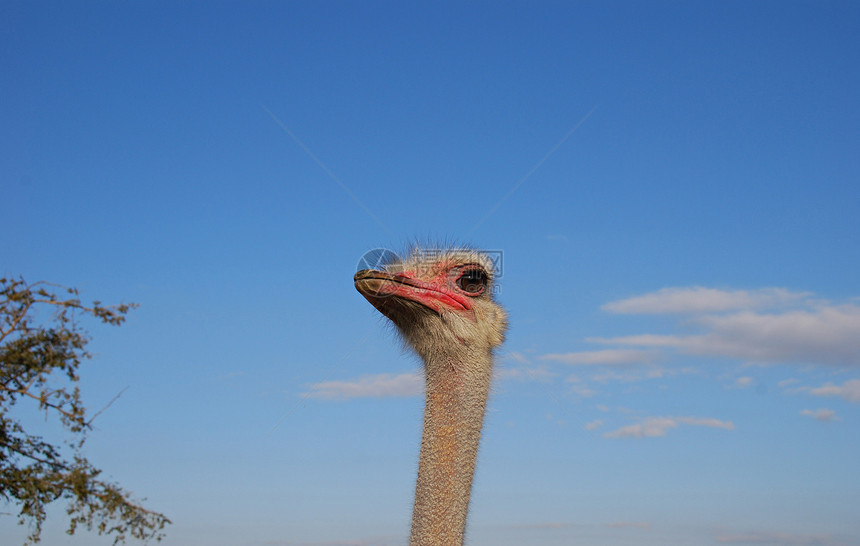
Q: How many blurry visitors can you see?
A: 0